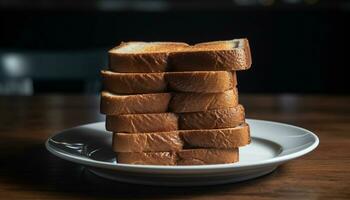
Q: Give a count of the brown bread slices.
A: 12